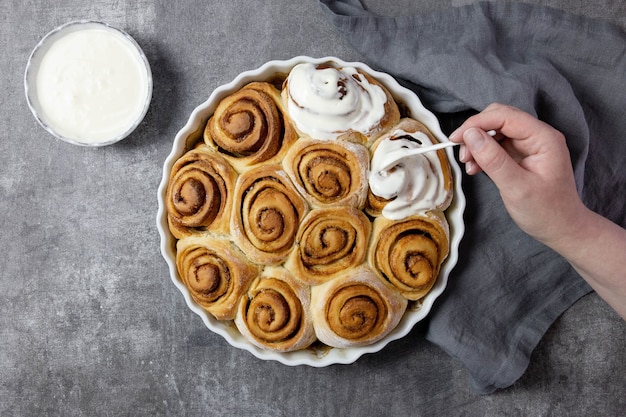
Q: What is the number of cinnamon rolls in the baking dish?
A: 11